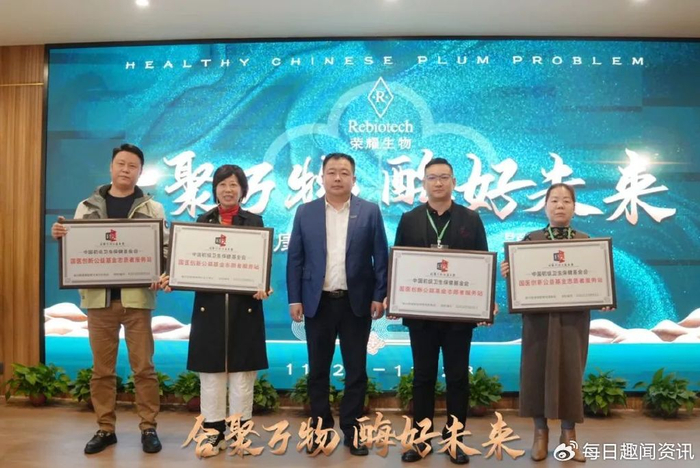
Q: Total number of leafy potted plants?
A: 11